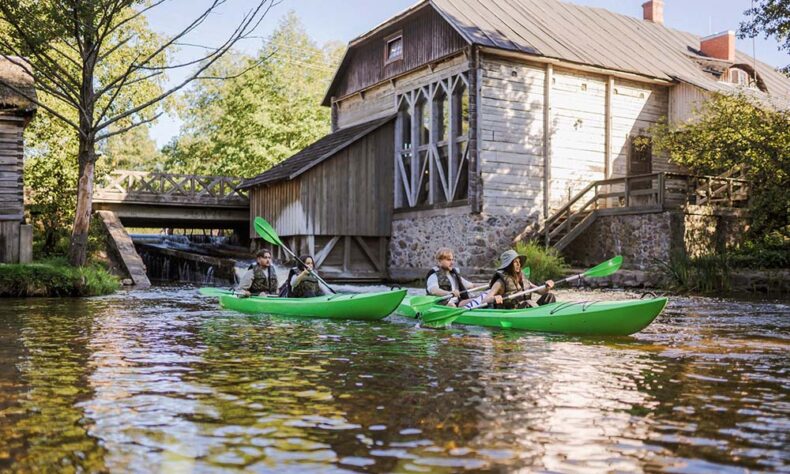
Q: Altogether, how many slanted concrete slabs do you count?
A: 1